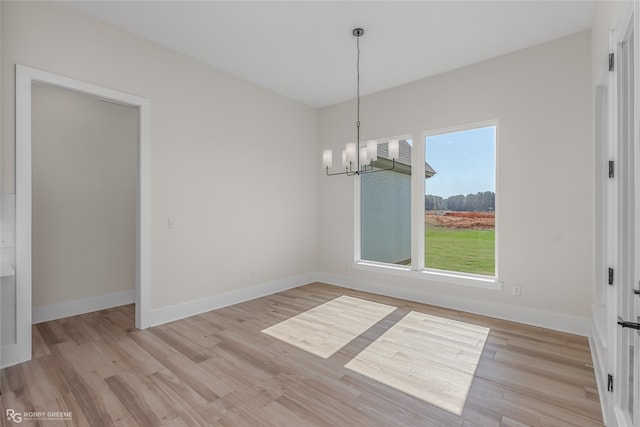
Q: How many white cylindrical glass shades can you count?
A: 6